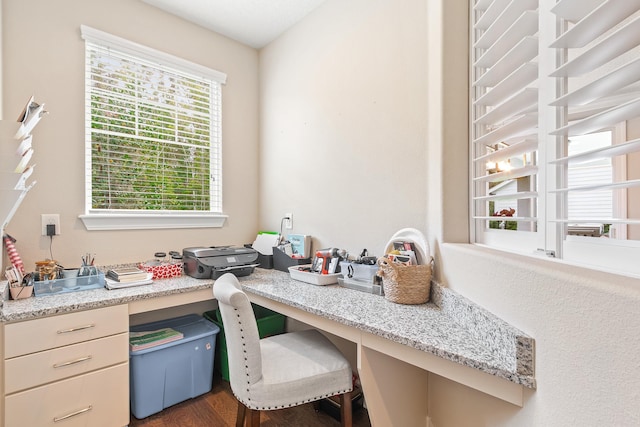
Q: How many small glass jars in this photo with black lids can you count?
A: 3